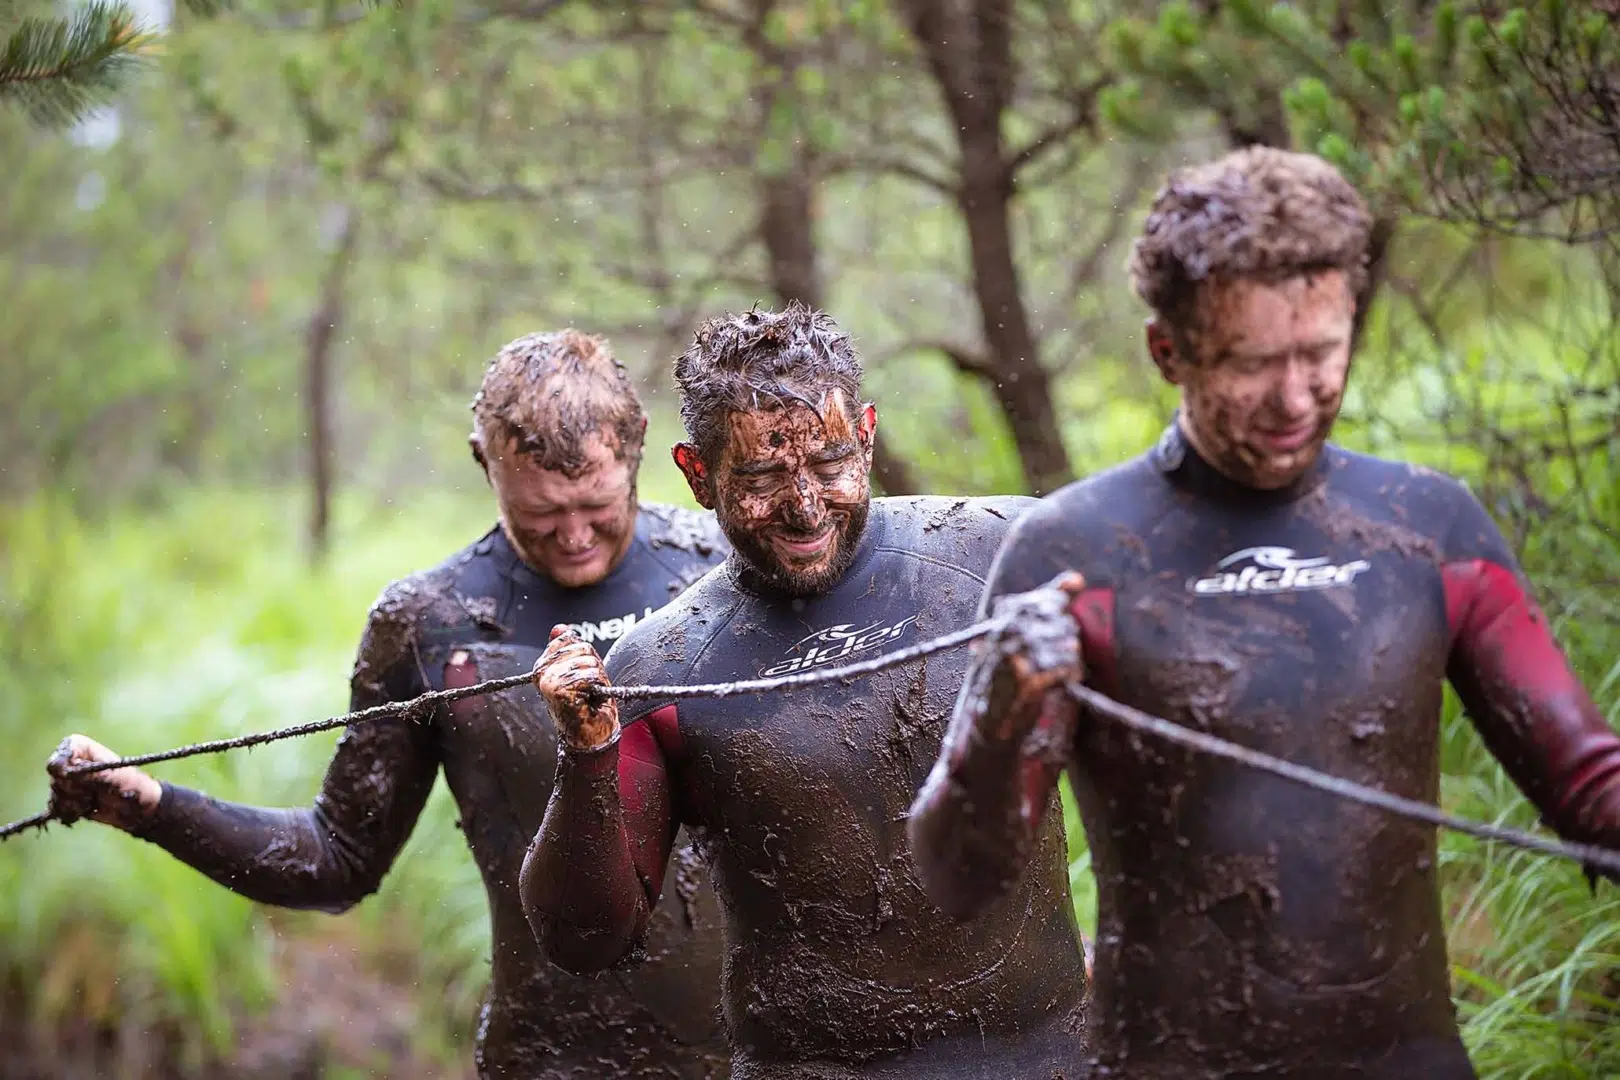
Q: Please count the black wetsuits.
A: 3